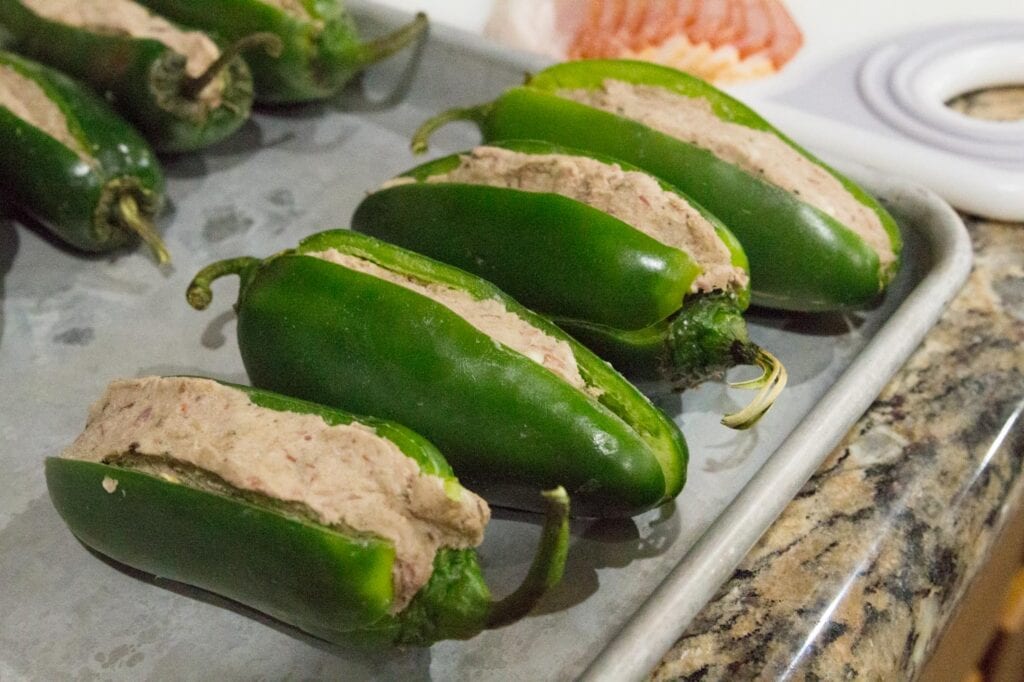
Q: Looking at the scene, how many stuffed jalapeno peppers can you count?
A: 7